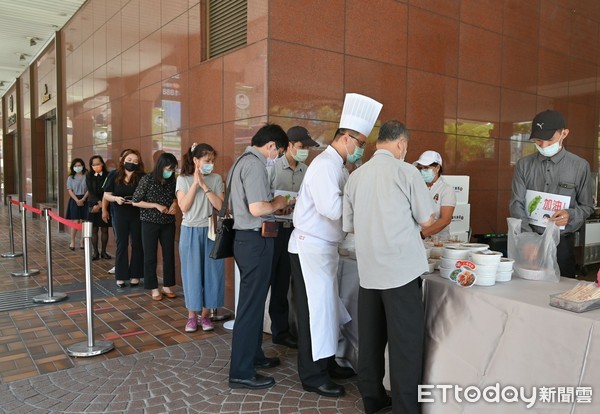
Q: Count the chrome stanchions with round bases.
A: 4